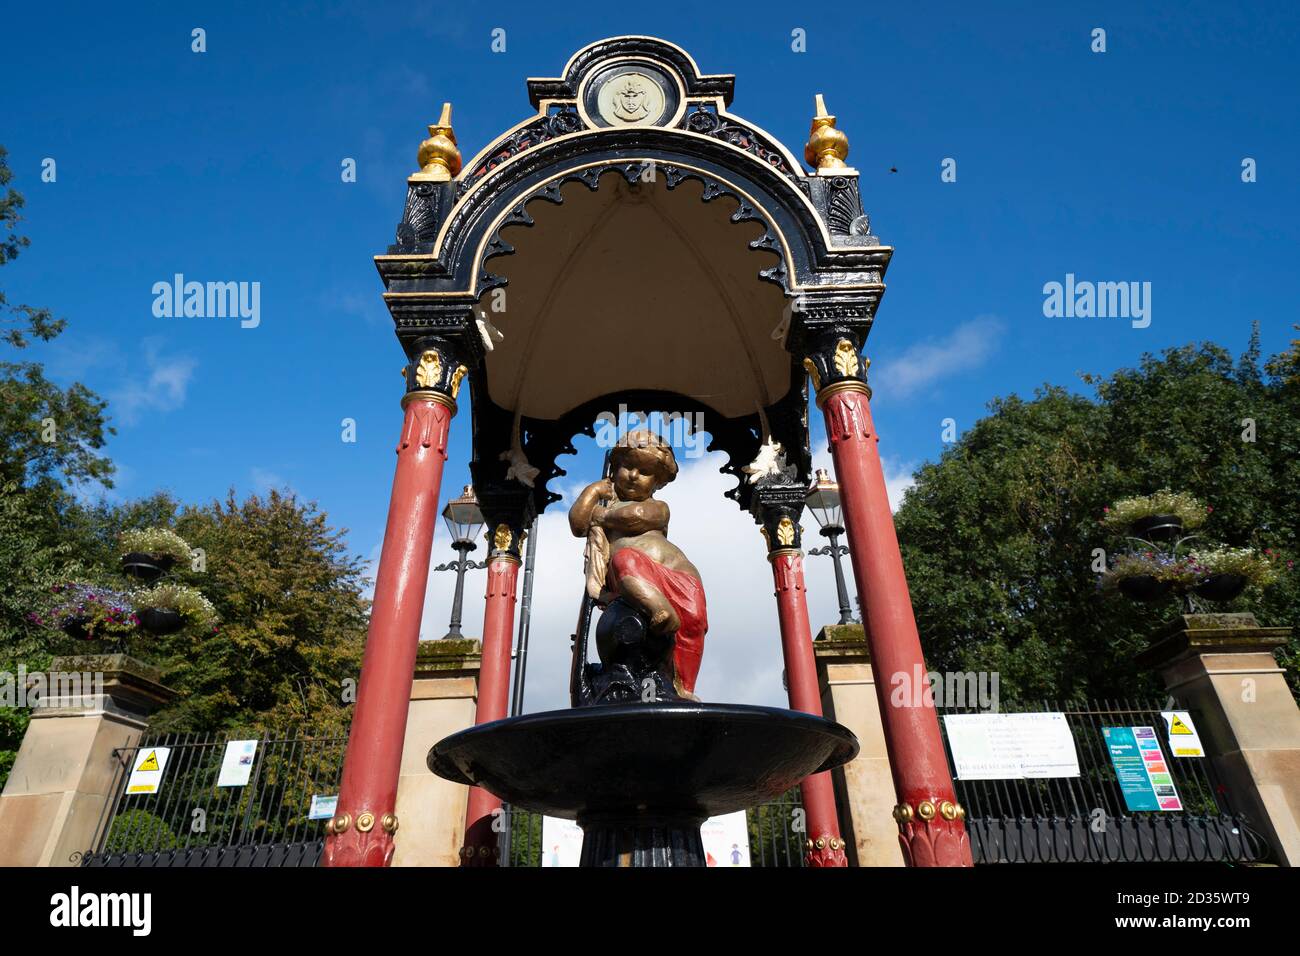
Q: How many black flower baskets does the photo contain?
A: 6